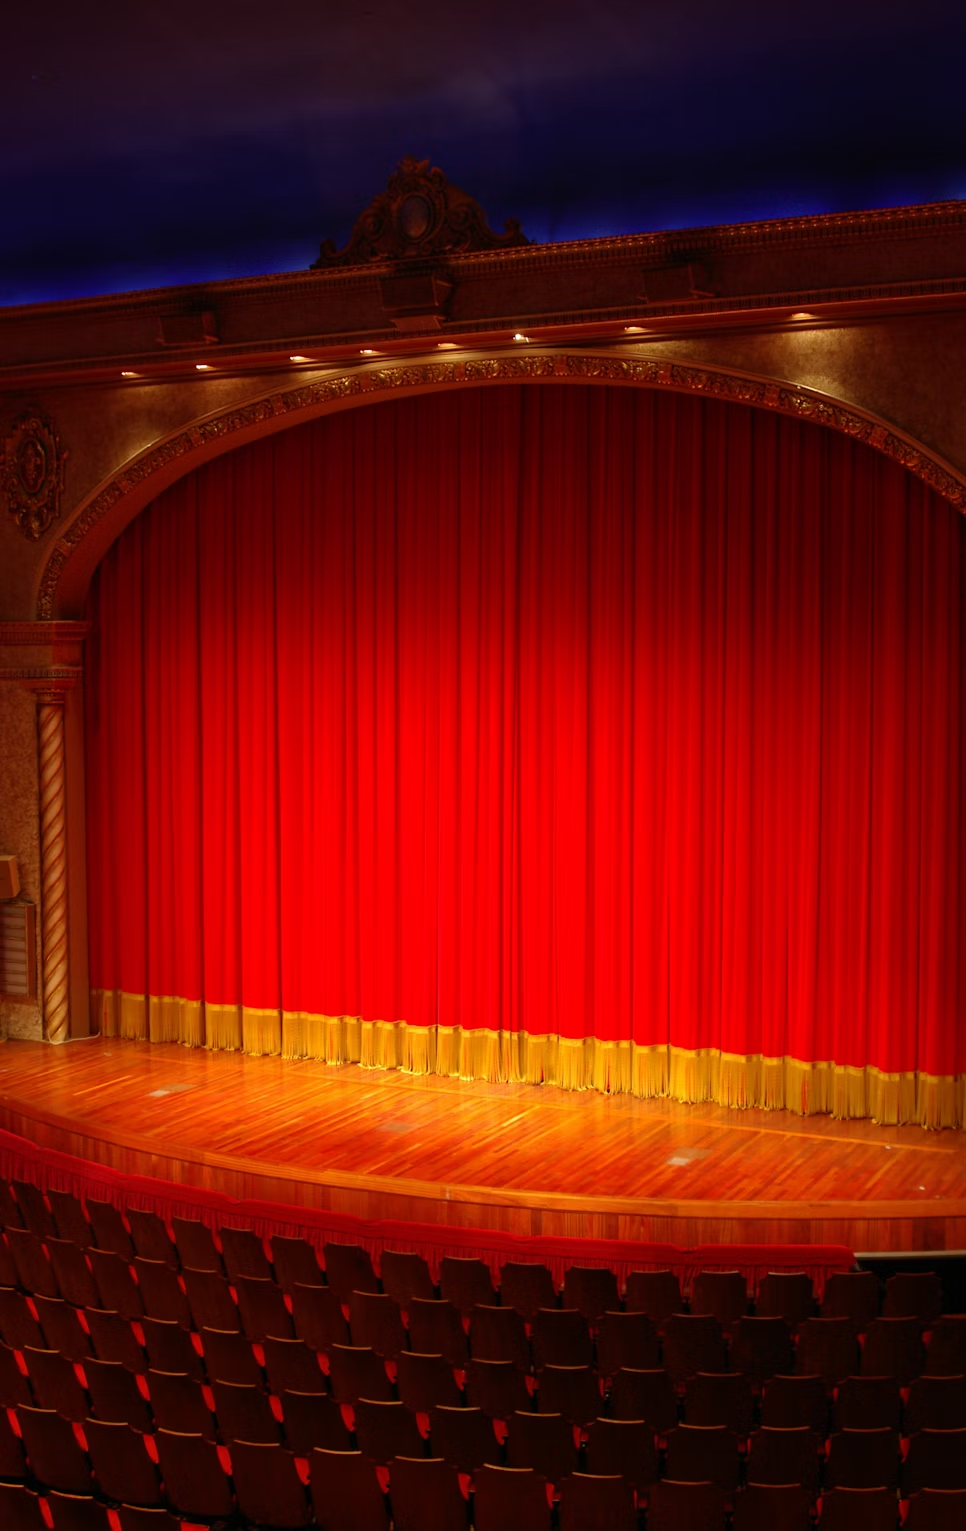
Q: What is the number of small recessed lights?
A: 8